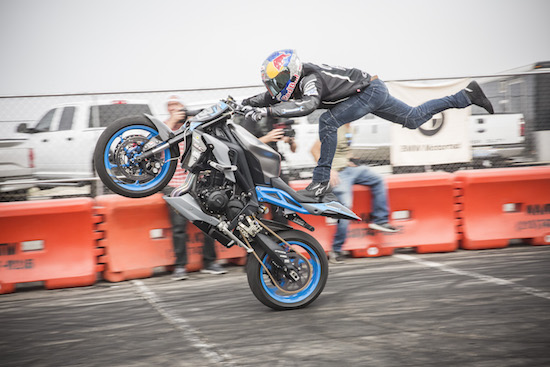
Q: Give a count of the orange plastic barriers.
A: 4